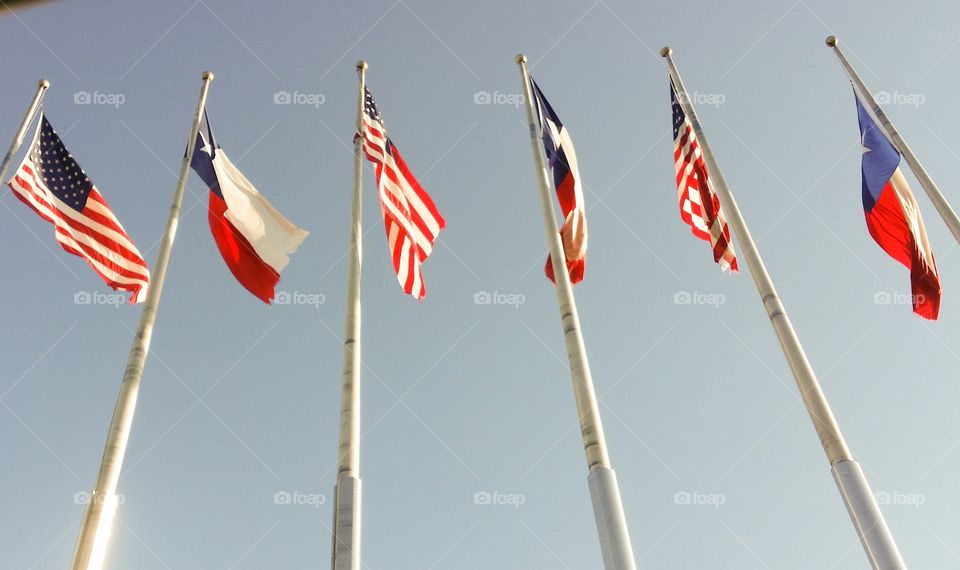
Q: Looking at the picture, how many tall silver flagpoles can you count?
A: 6